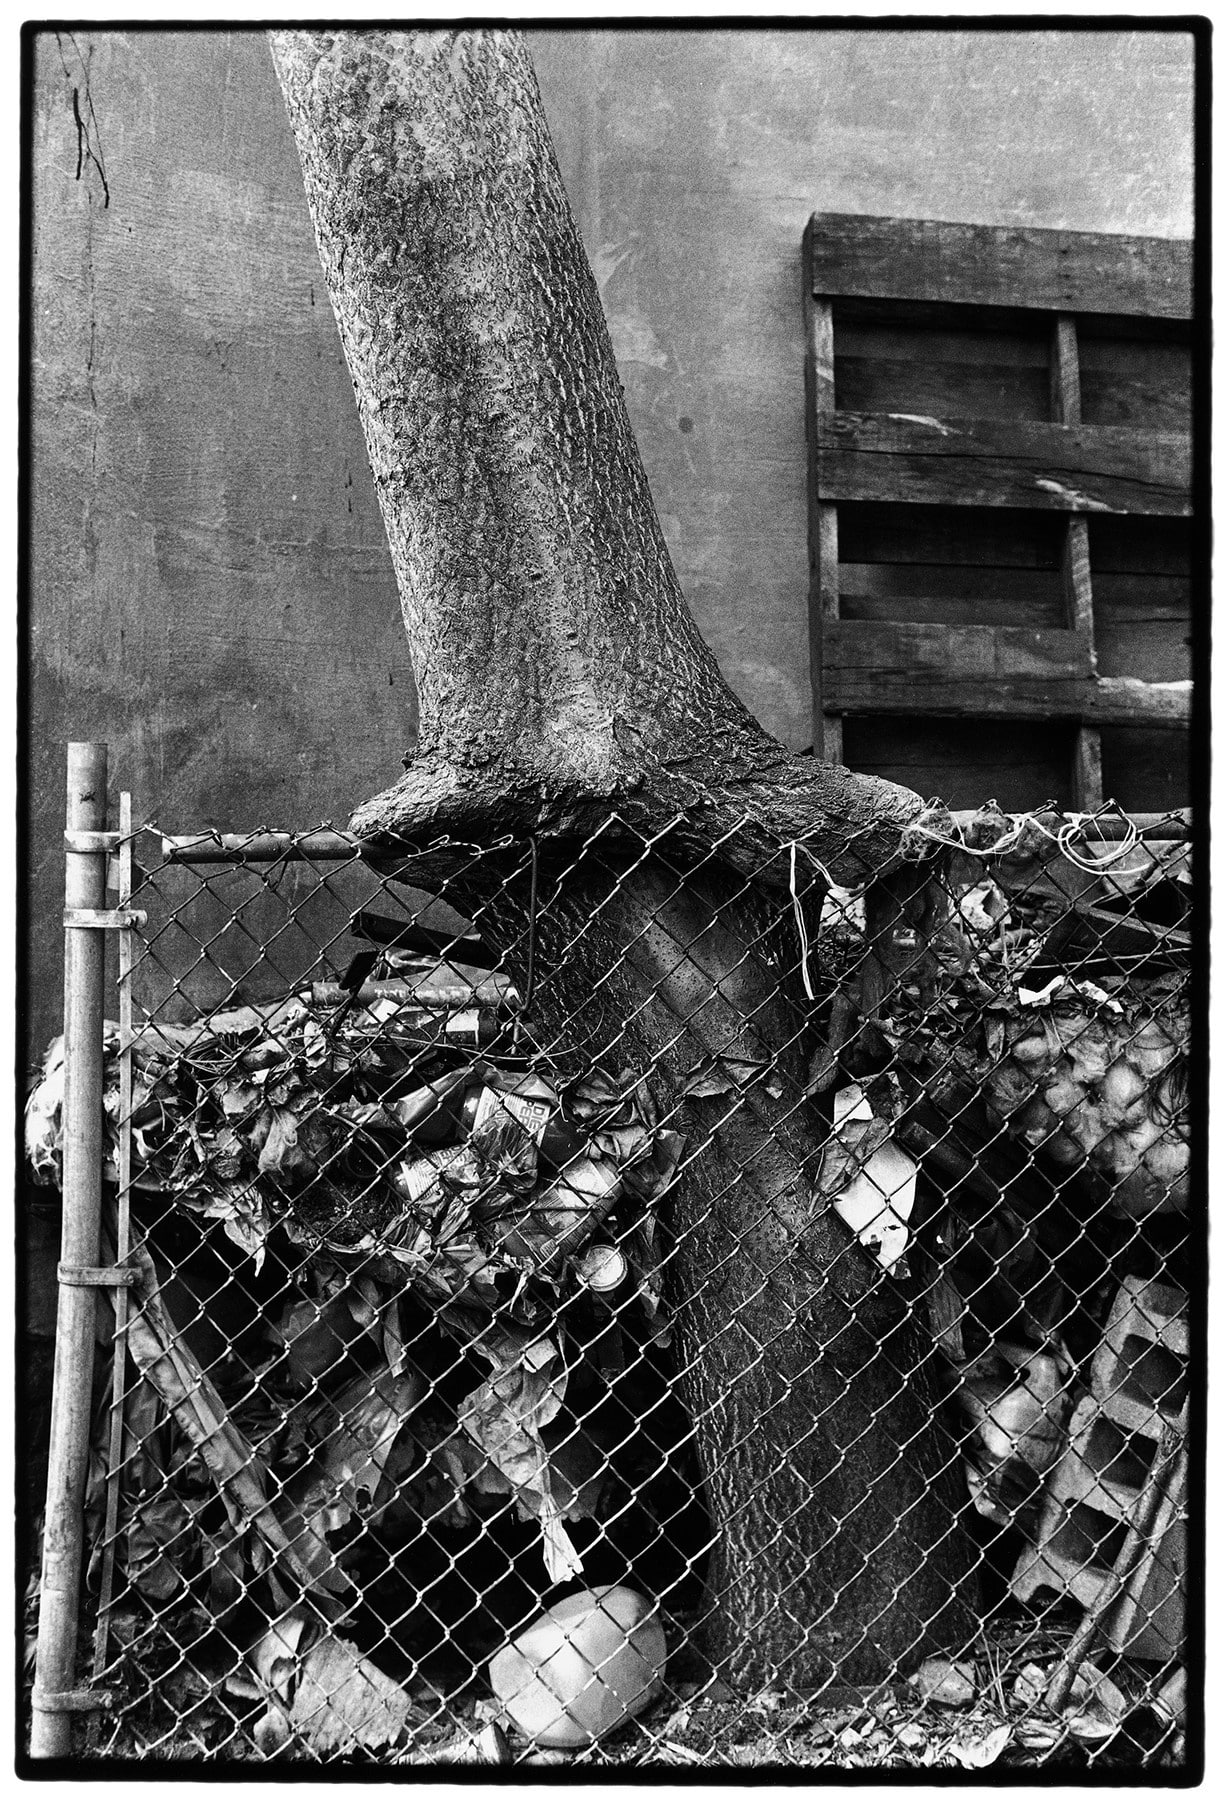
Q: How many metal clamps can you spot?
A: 4